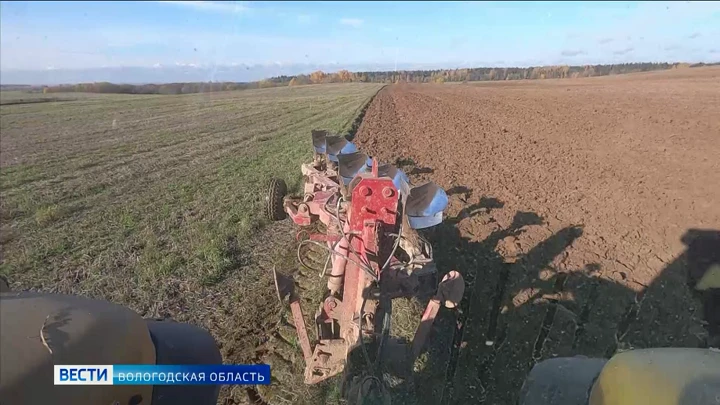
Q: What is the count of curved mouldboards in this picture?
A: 5